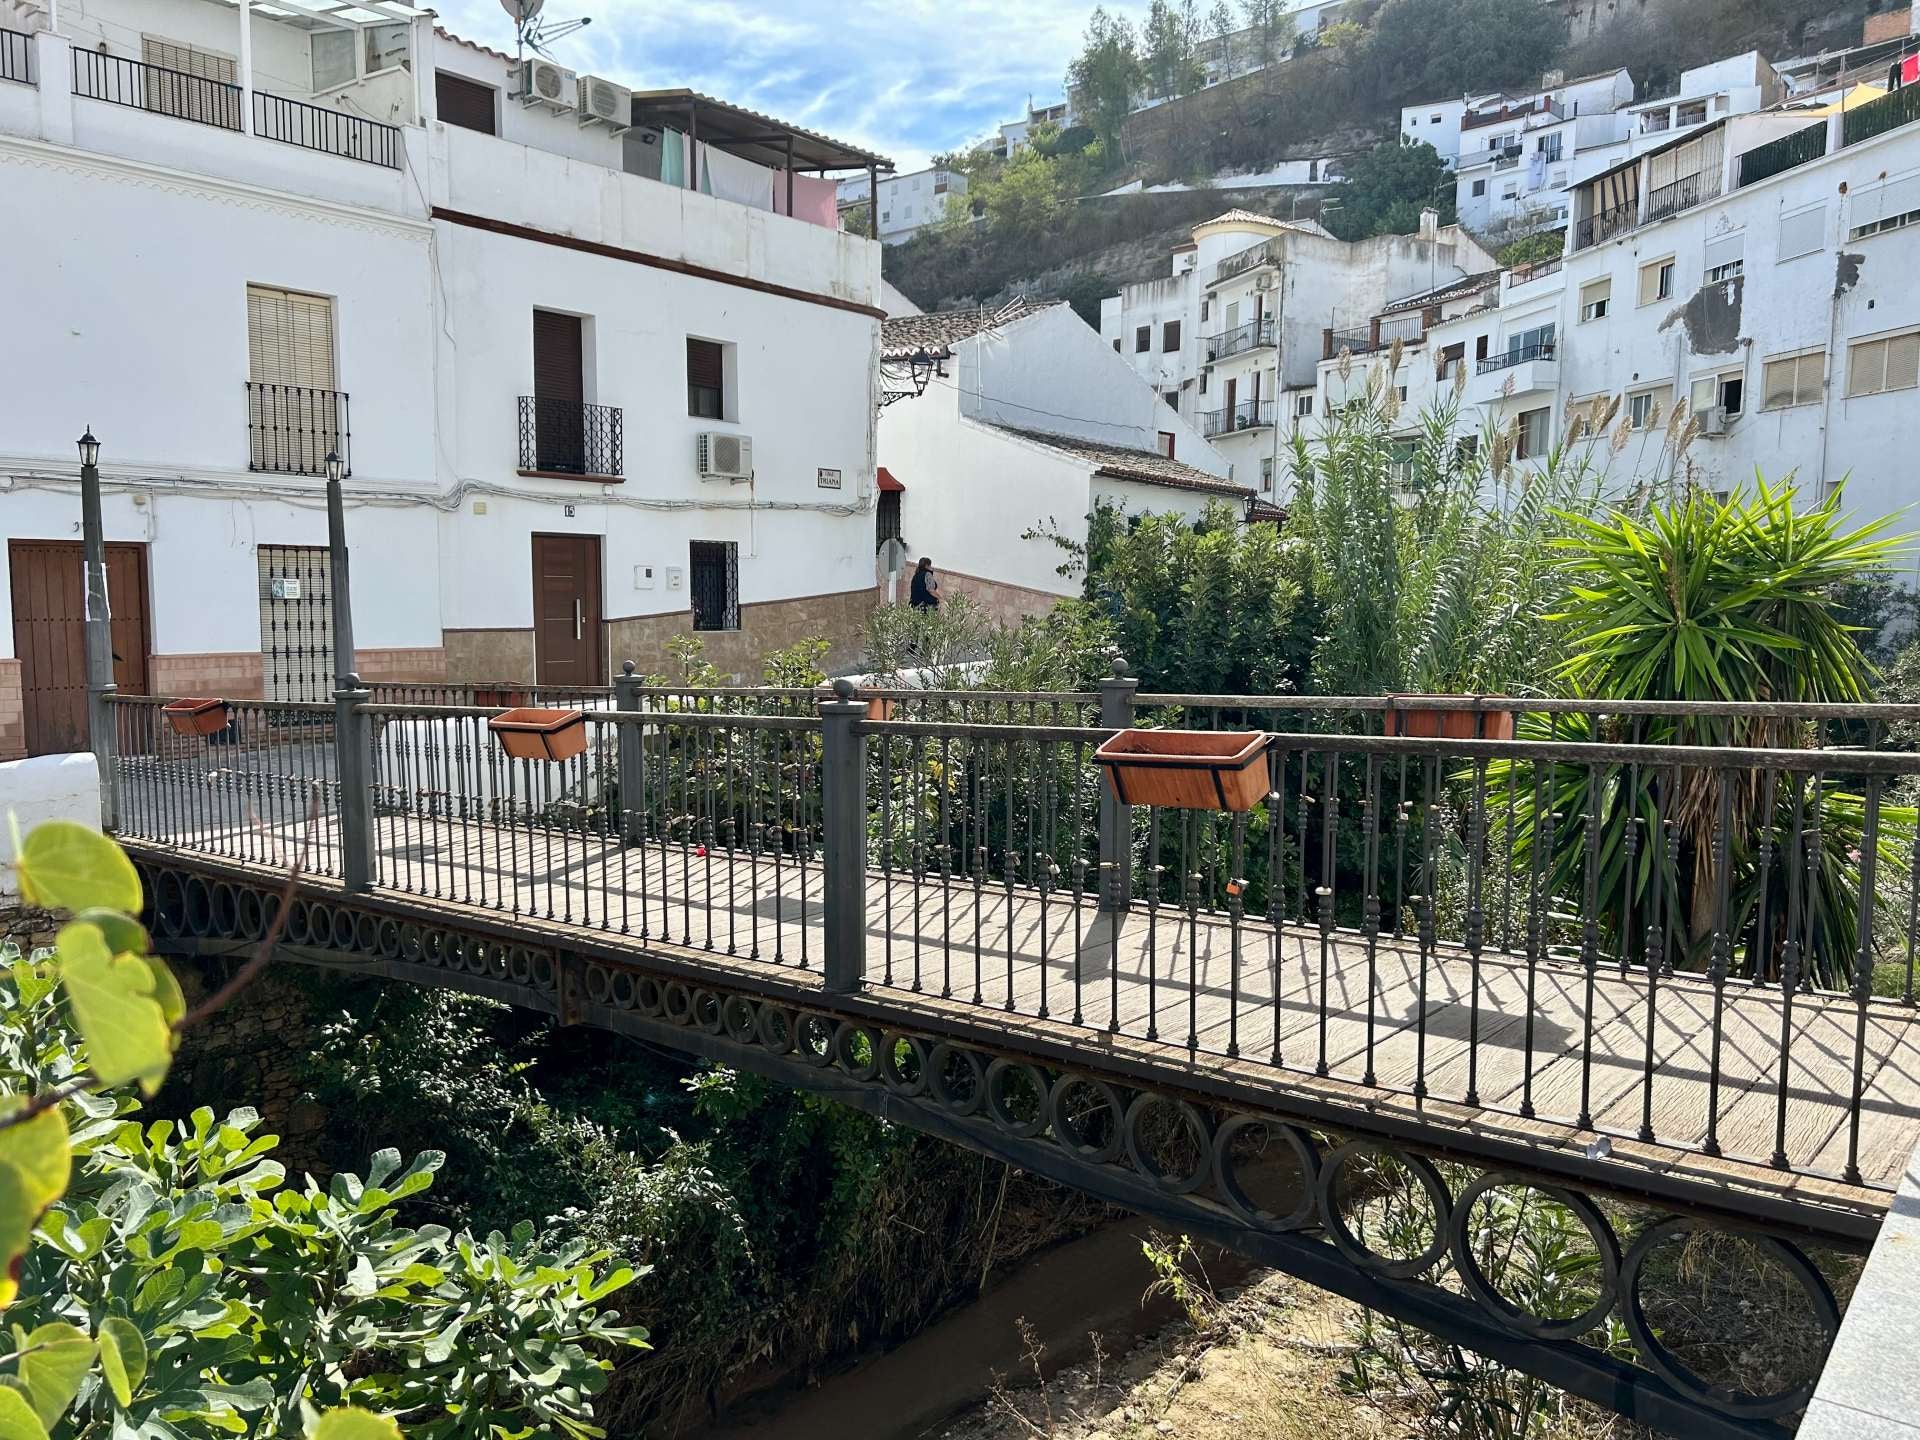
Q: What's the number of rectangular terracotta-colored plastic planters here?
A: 6